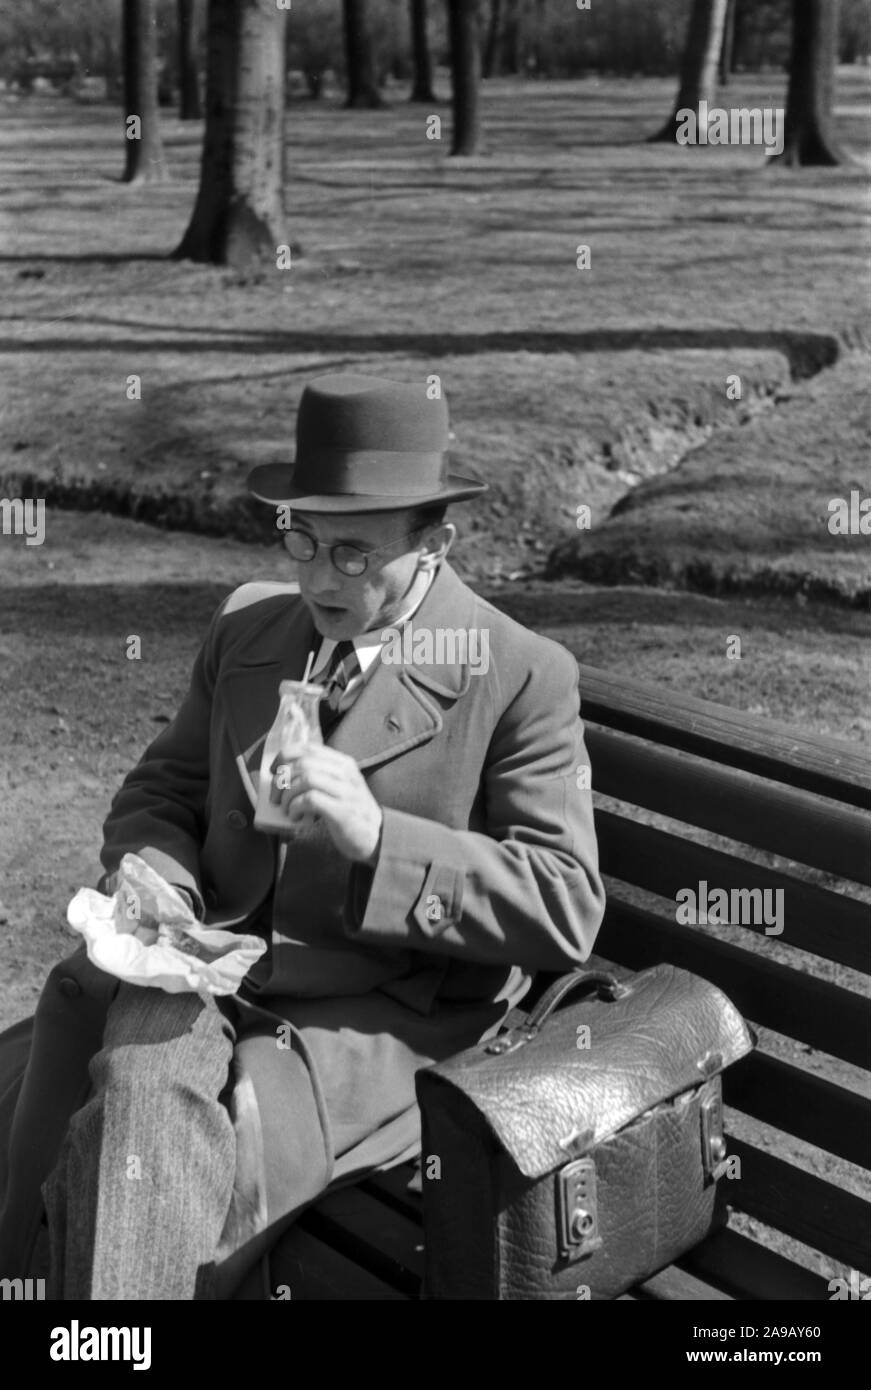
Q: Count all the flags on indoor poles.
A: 0